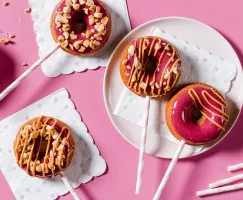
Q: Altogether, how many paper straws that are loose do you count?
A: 3